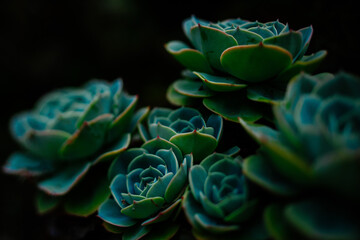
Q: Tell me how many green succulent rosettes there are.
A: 6